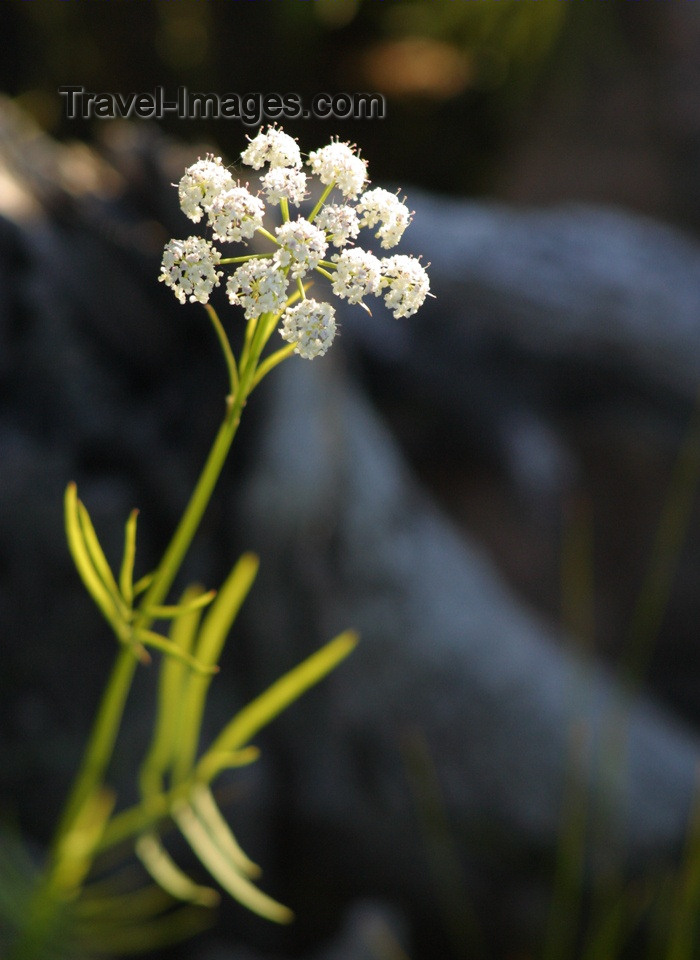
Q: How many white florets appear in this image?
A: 13